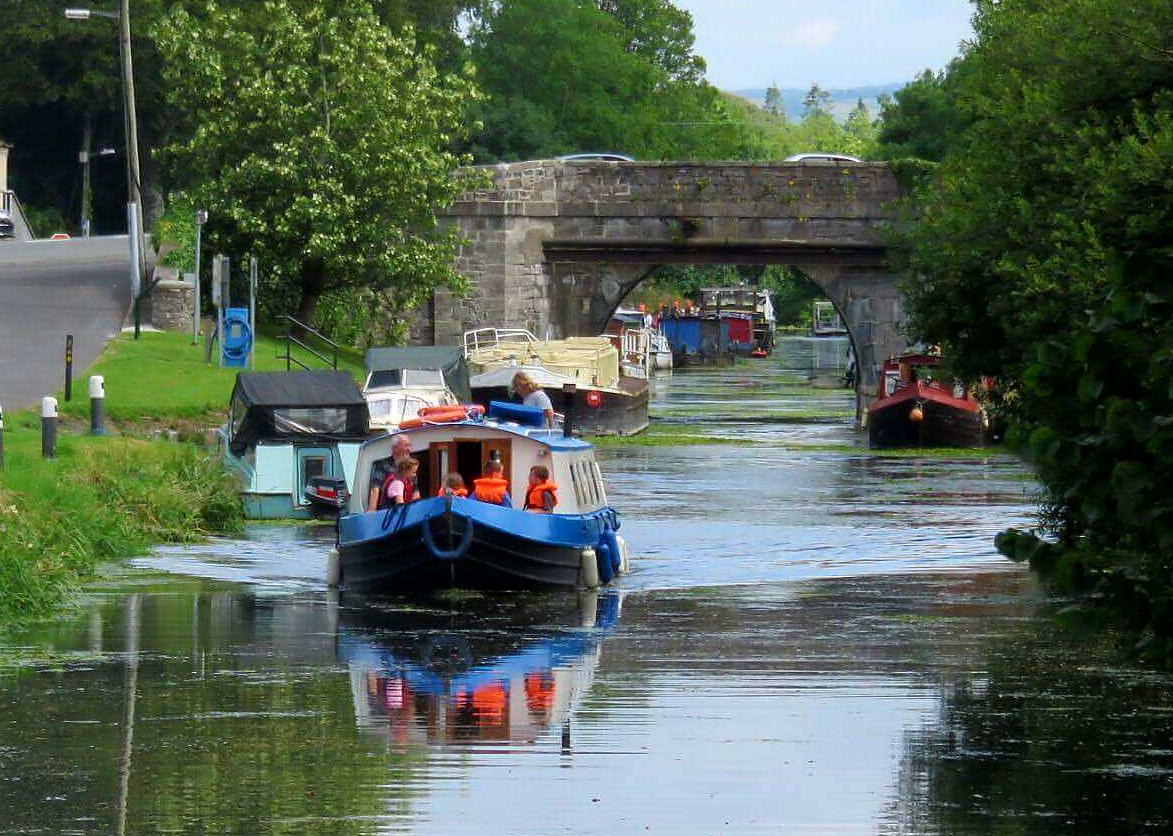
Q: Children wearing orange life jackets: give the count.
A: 3